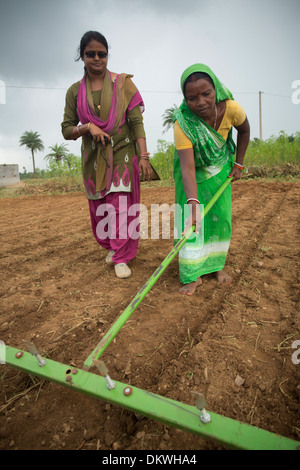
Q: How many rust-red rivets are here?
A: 4